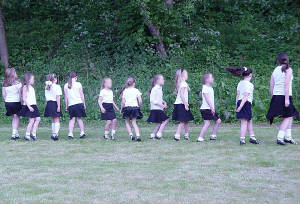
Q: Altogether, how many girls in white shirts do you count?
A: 11